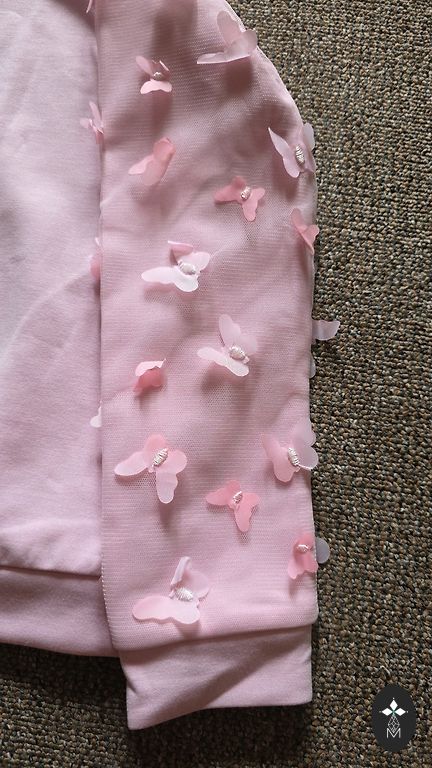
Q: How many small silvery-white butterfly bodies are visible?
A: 10